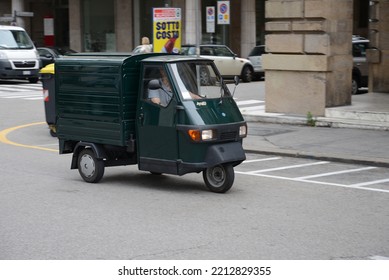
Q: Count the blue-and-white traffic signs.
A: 2